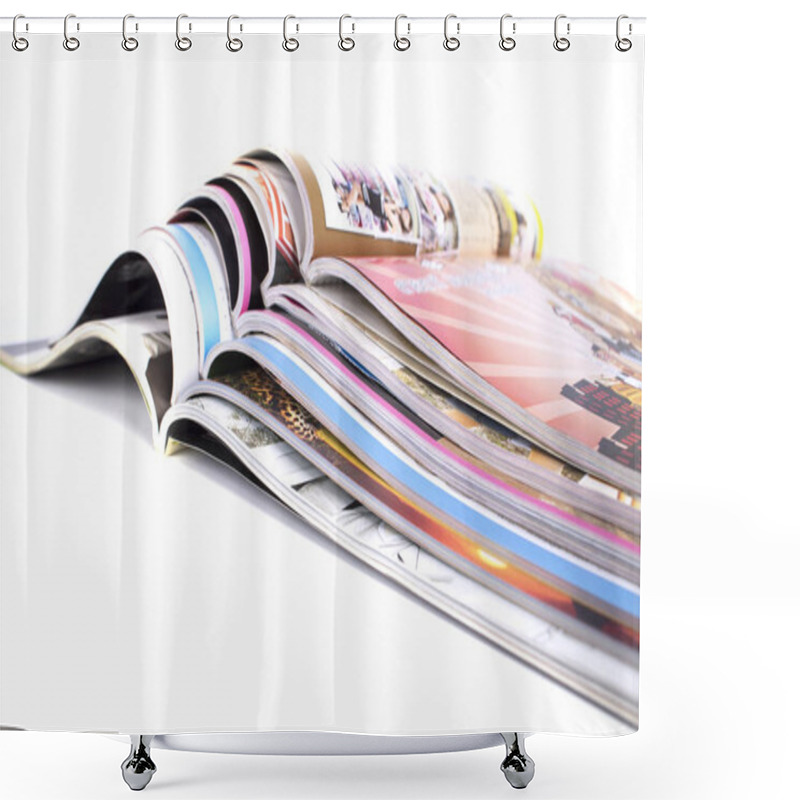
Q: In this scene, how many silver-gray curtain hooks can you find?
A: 12